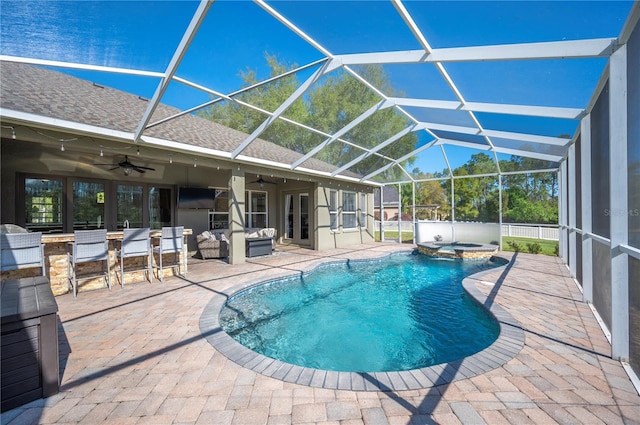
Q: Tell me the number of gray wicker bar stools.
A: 4